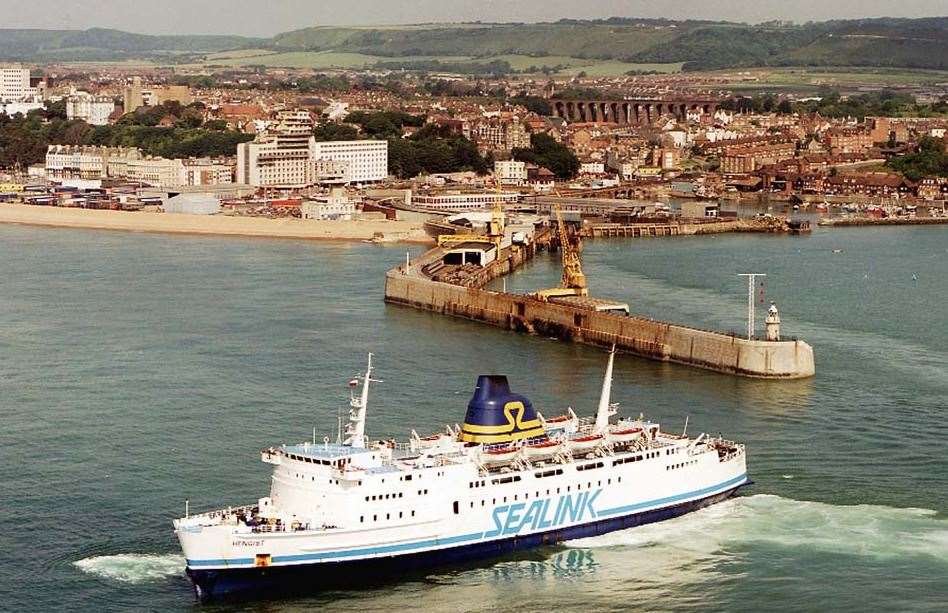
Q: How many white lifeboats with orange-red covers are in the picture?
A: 6